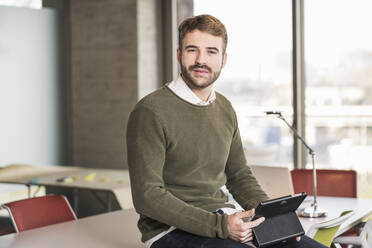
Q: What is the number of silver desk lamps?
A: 1